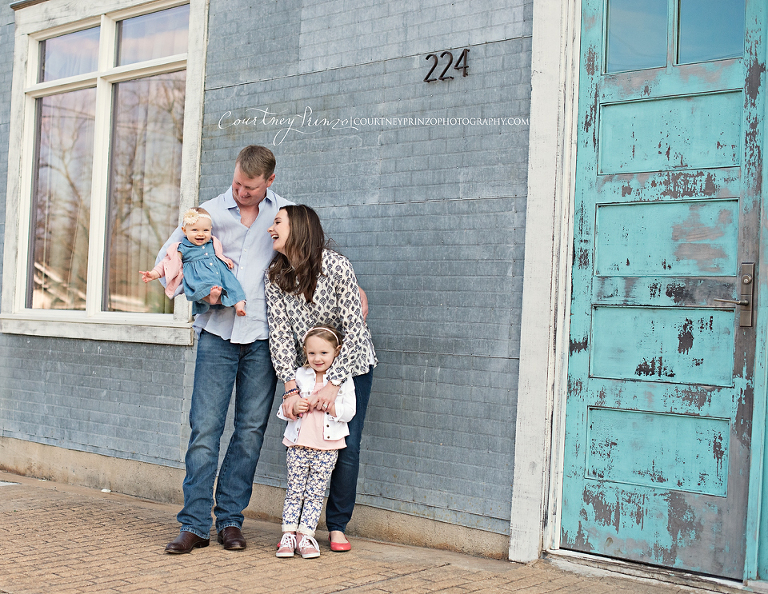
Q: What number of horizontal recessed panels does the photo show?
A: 4